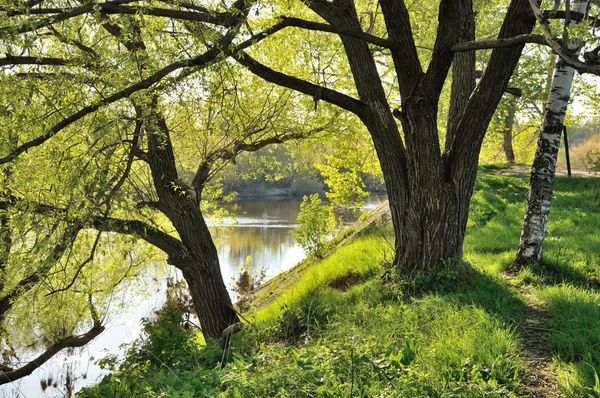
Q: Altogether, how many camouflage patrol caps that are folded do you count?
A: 0